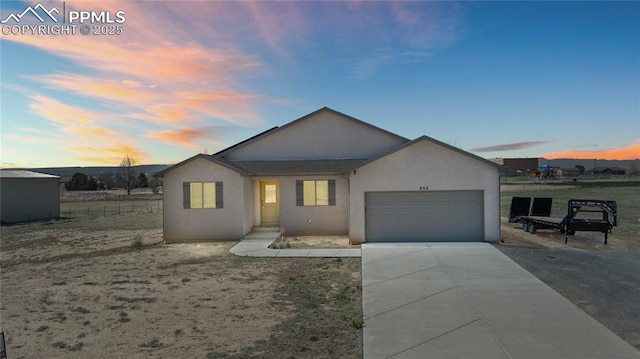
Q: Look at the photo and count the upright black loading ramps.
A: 2